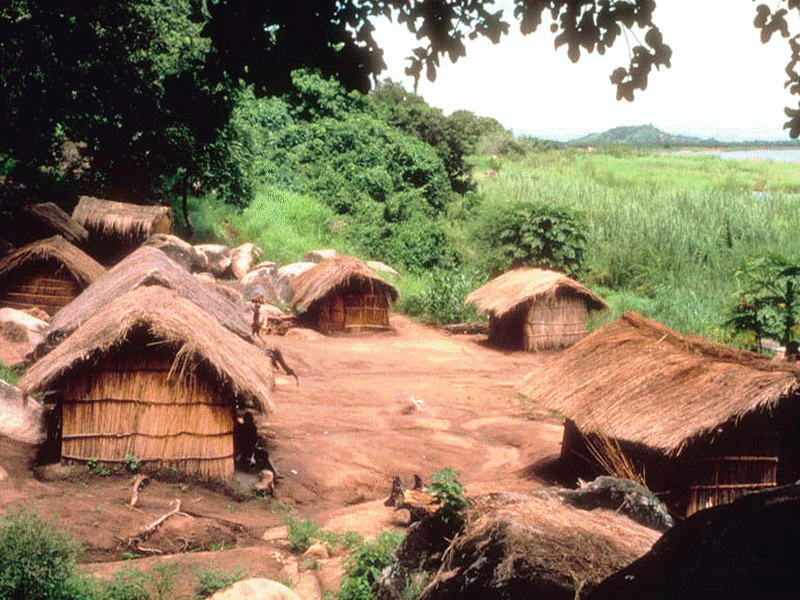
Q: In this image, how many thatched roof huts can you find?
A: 8